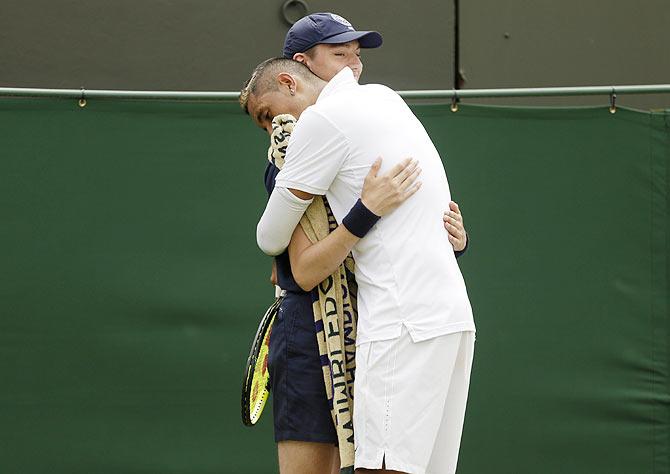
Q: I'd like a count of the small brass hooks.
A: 3